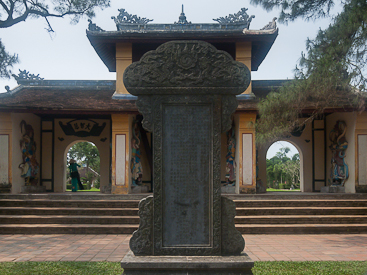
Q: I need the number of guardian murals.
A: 4